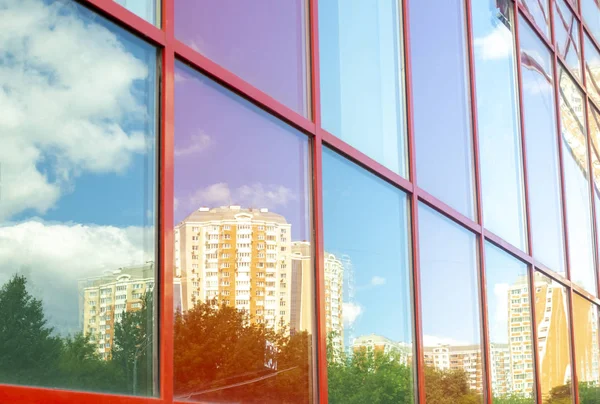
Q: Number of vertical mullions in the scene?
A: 7